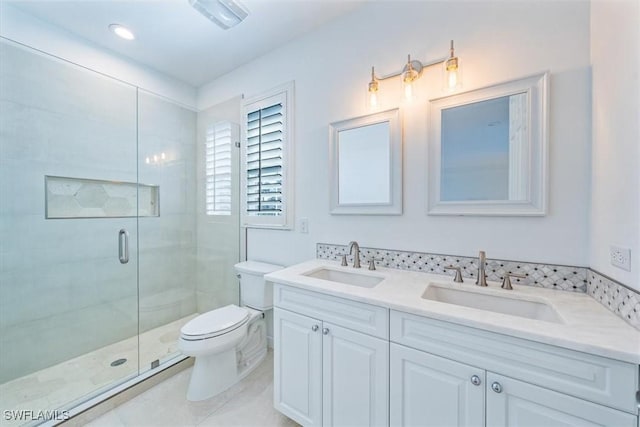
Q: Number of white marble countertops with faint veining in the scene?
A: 1